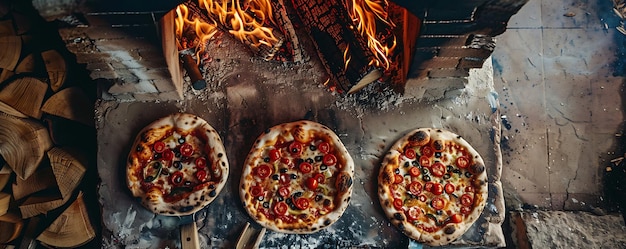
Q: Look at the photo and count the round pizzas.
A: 3